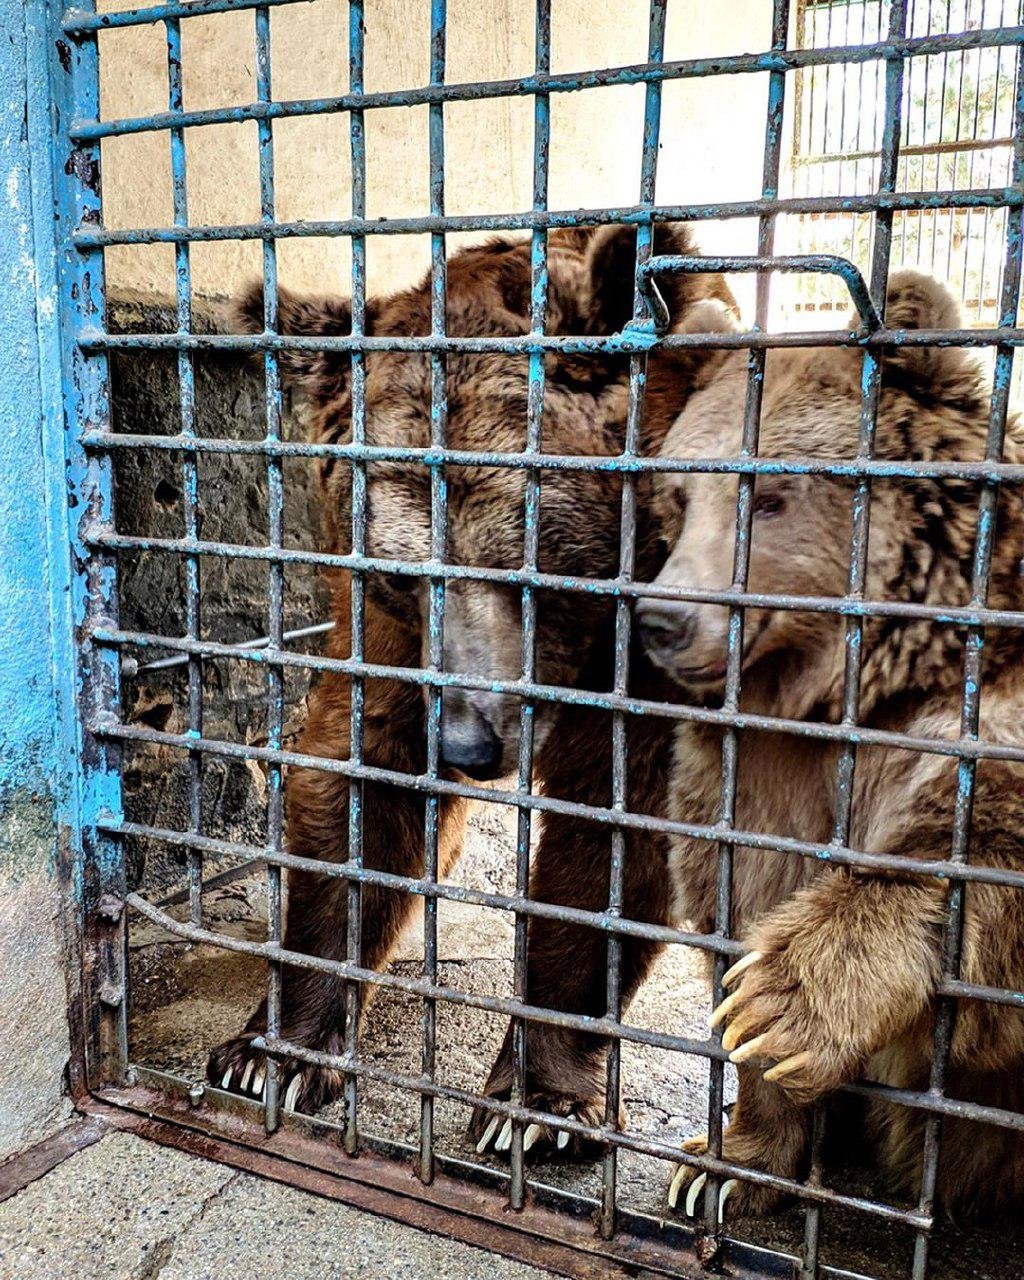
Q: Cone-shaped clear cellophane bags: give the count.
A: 0